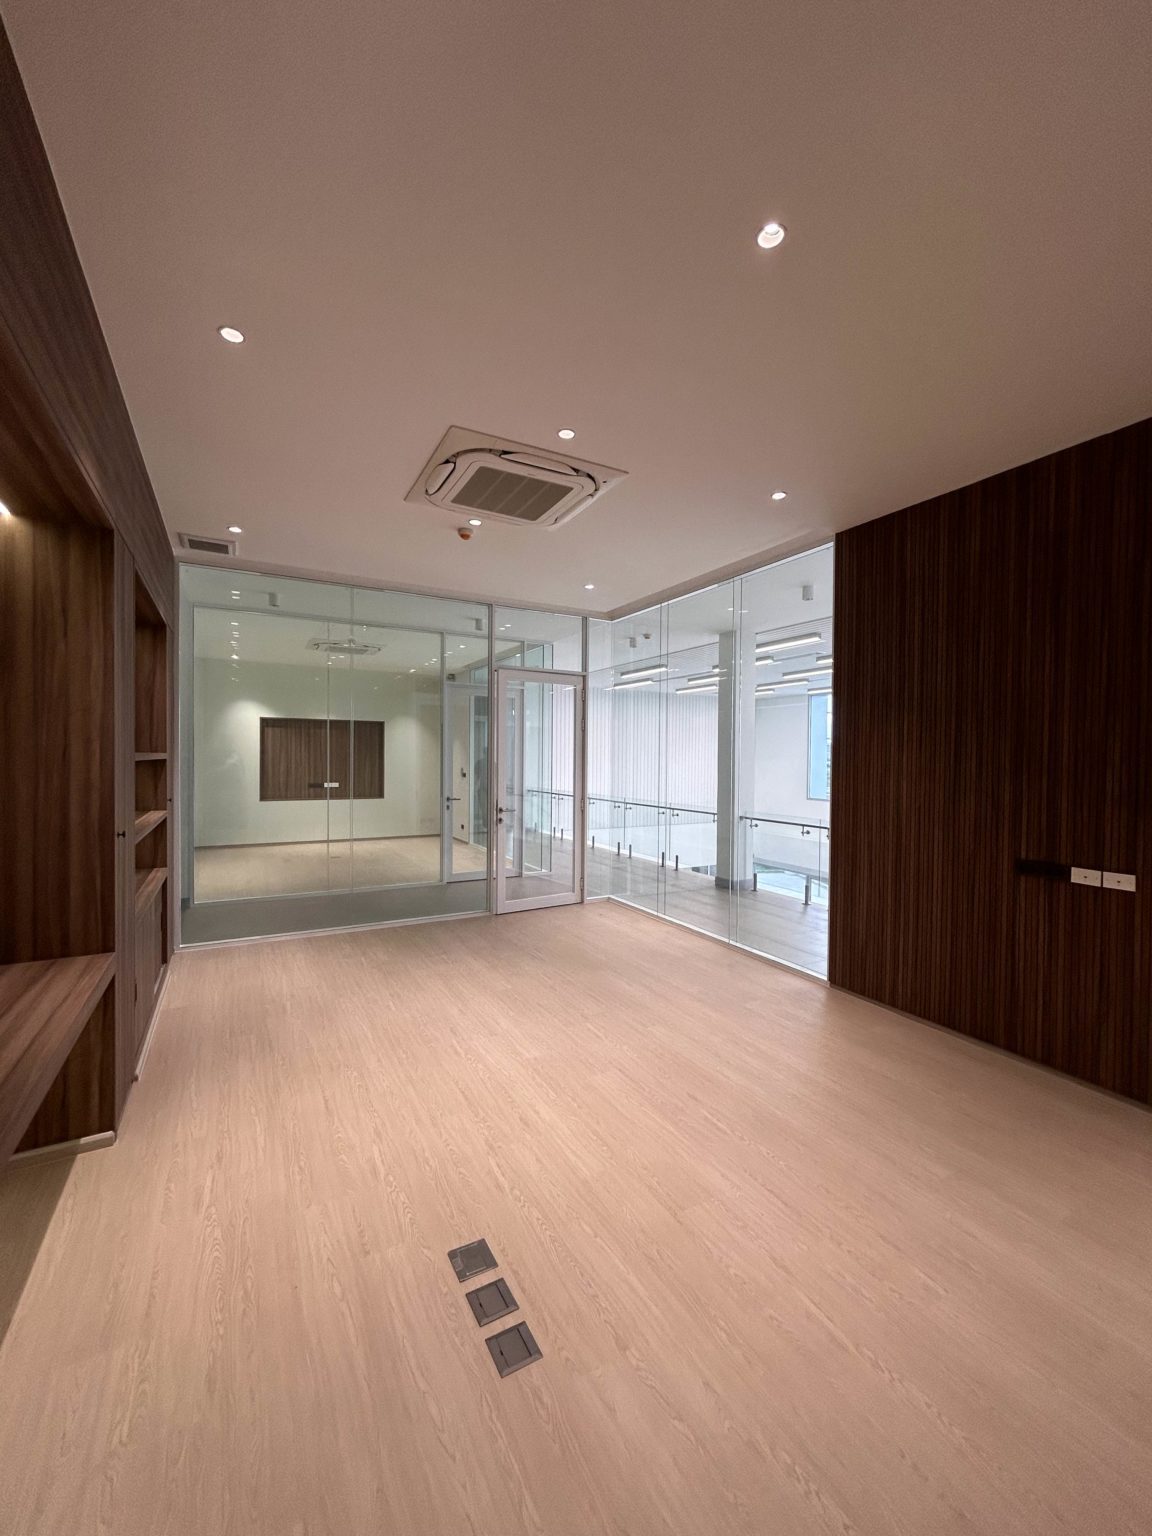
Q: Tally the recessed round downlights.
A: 7